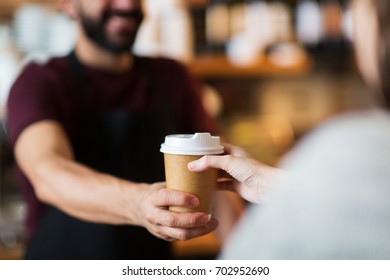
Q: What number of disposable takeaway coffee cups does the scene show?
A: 1